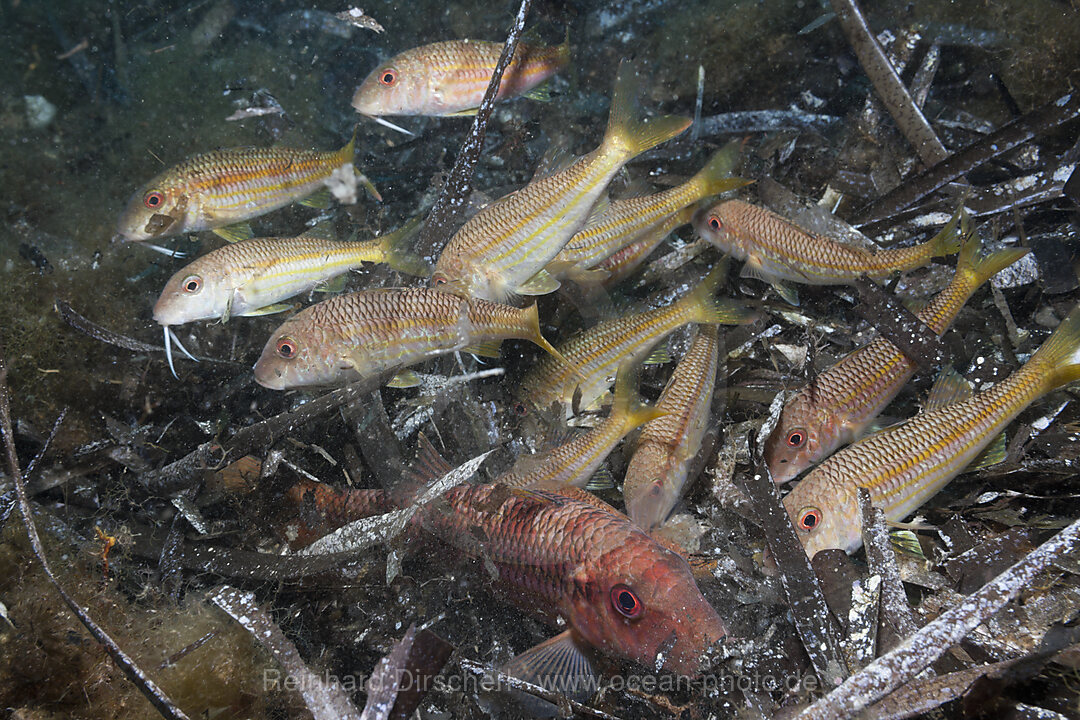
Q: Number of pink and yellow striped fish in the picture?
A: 13